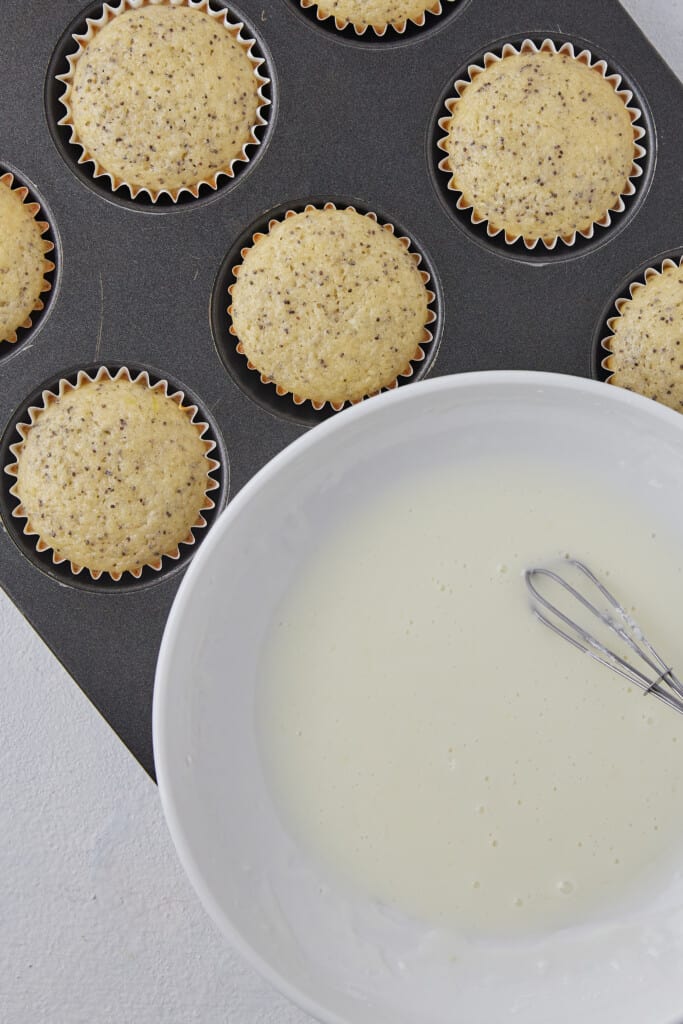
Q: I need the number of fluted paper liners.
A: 7